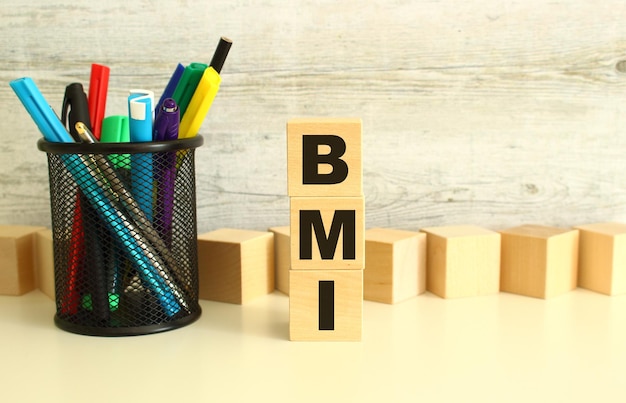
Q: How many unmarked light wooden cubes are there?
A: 8